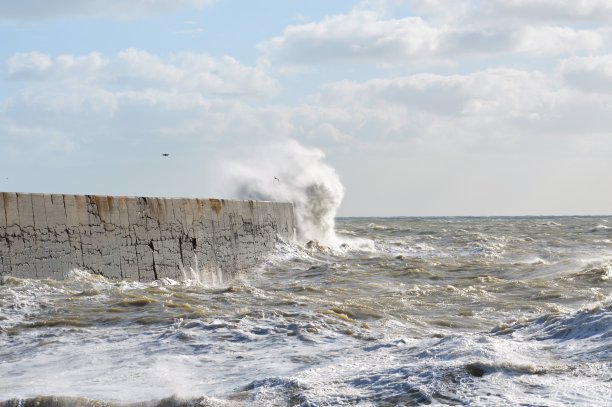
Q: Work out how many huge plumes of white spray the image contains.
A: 1